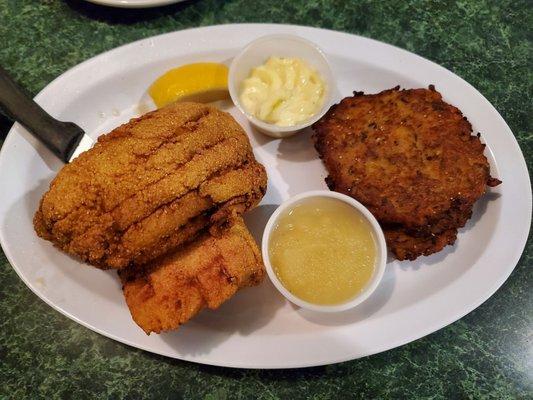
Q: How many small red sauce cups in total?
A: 0